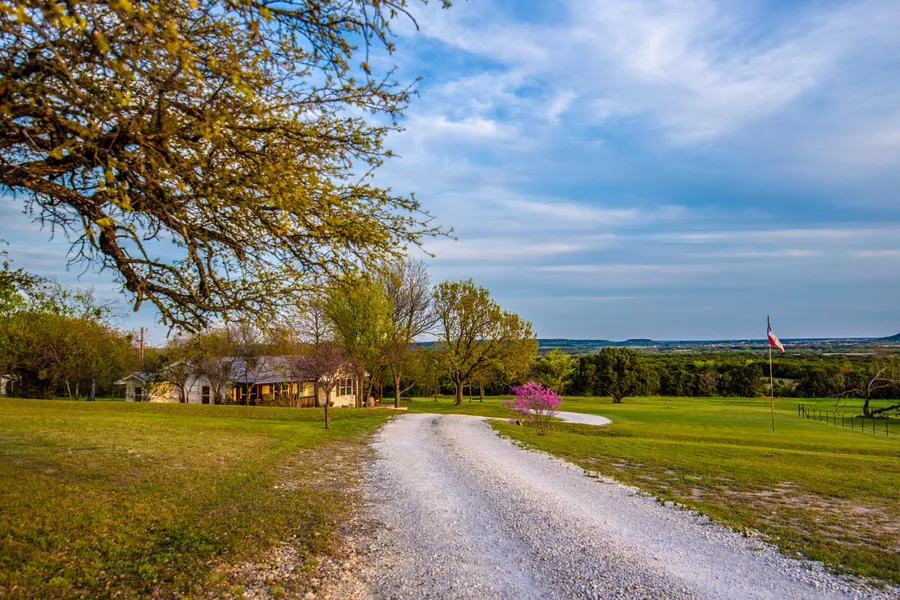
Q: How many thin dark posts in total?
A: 12